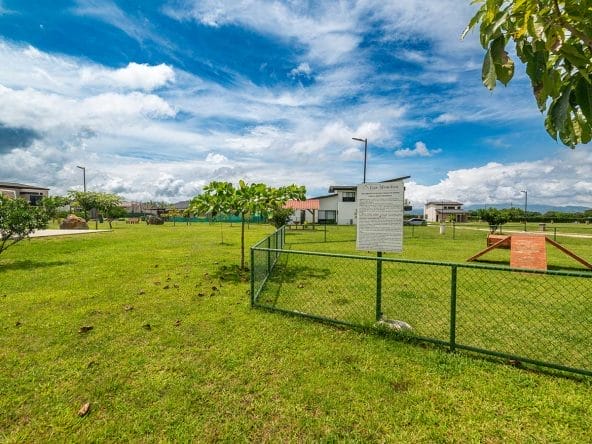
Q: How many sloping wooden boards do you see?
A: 3